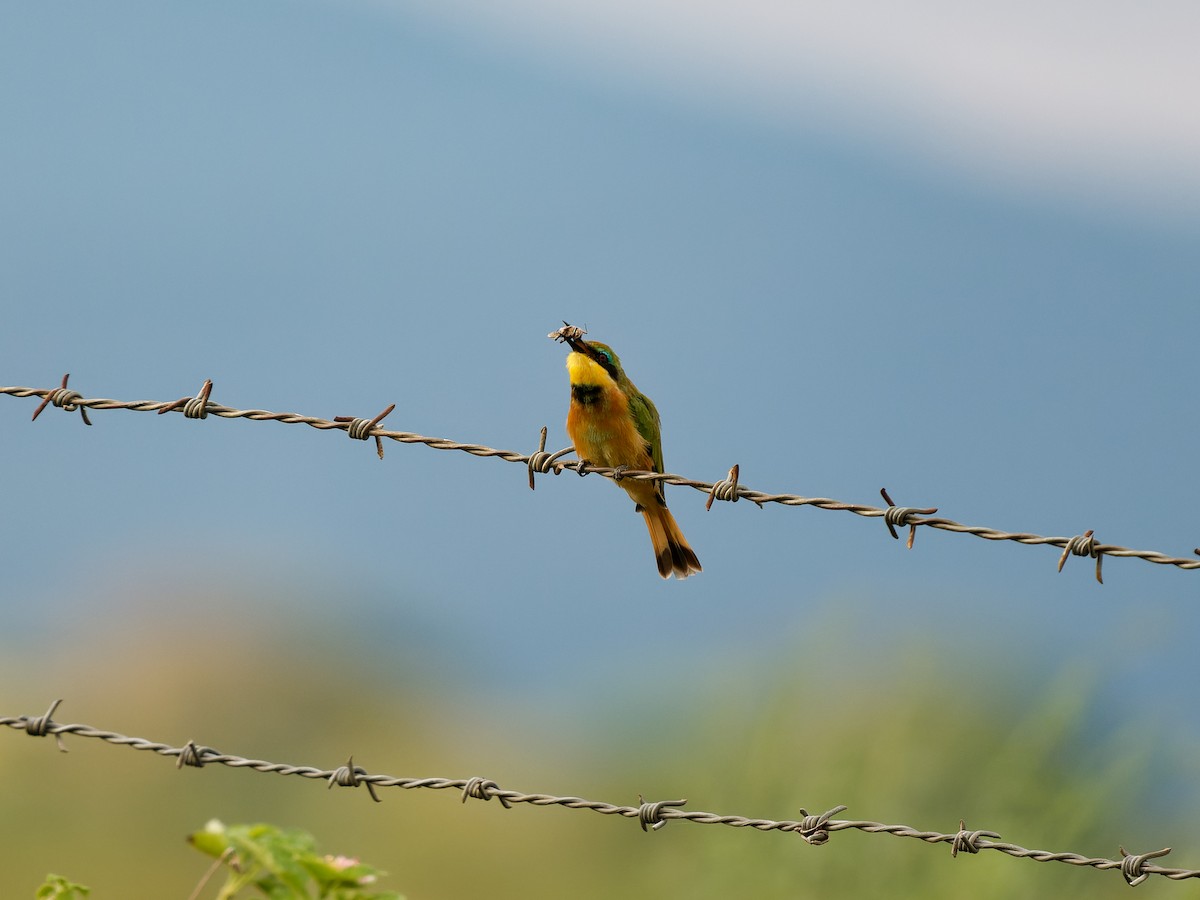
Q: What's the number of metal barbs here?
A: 15